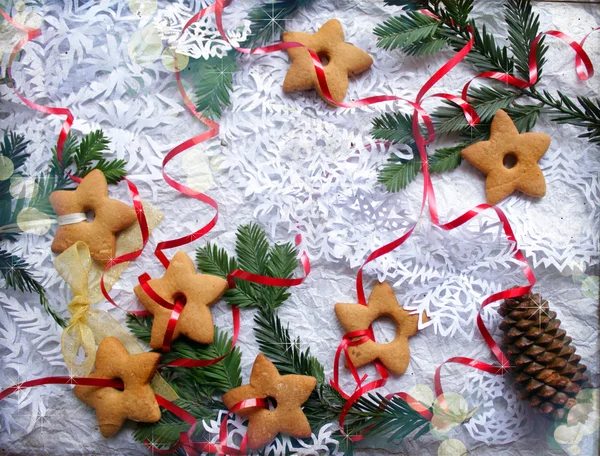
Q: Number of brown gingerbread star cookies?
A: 7